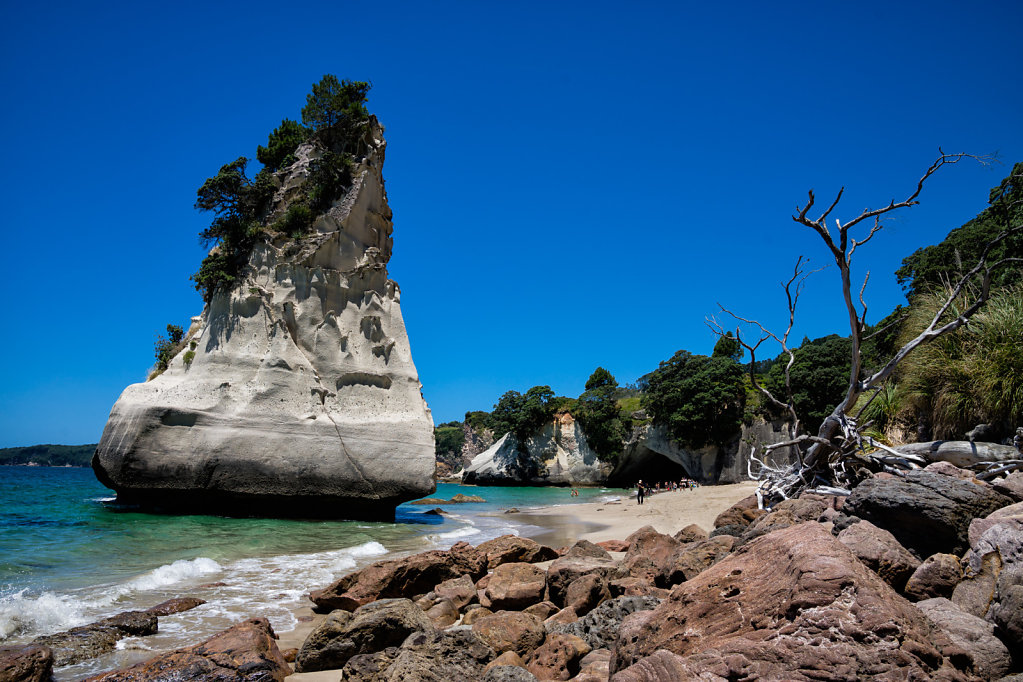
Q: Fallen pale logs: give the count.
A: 1